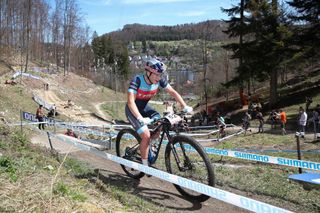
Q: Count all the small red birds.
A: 0